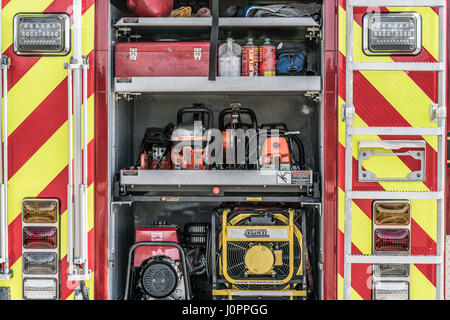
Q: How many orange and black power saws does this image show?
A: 4